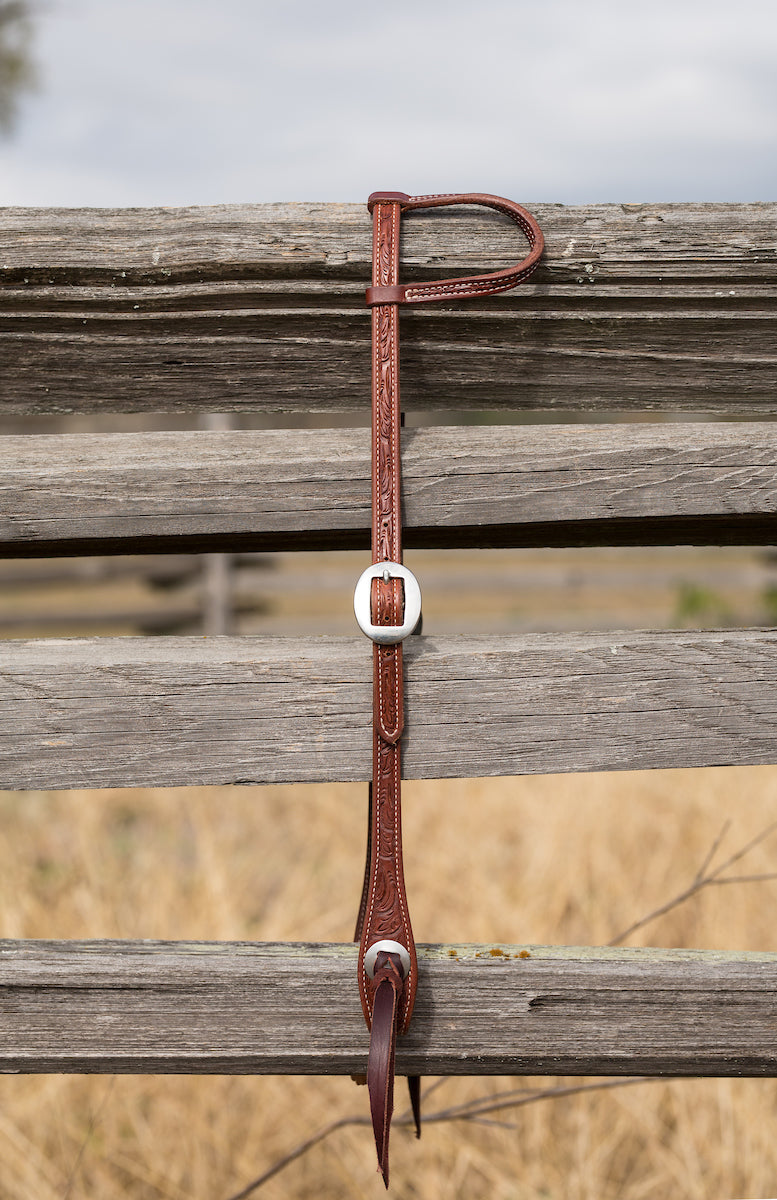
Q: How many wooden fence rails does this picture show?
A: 4